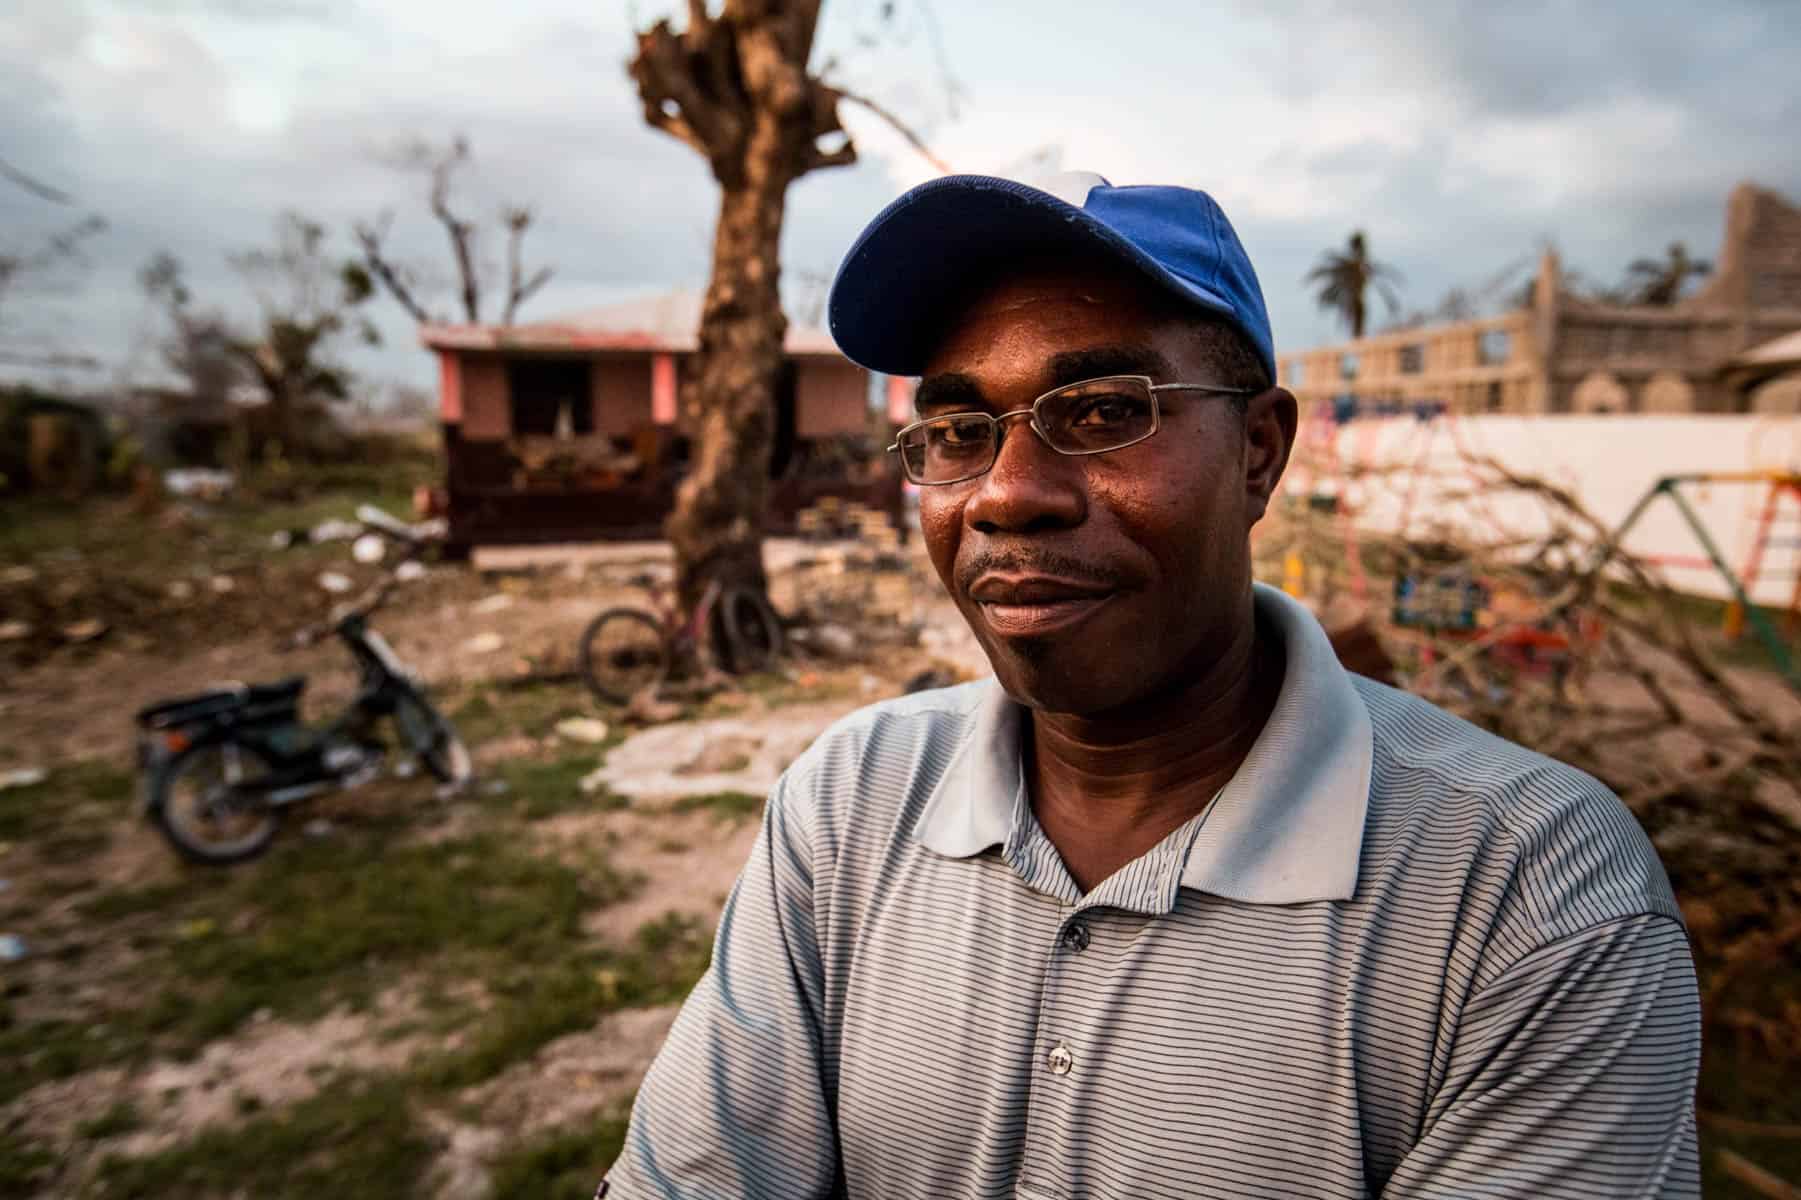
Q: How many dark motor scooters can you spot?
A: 1